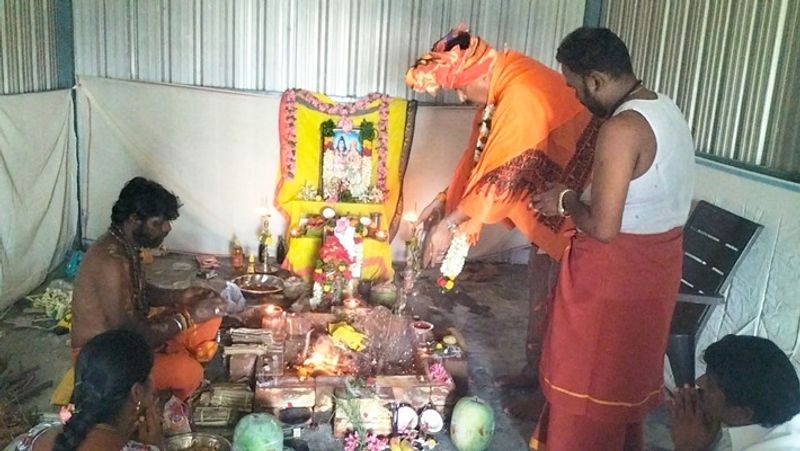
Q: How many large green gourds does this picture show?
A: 2